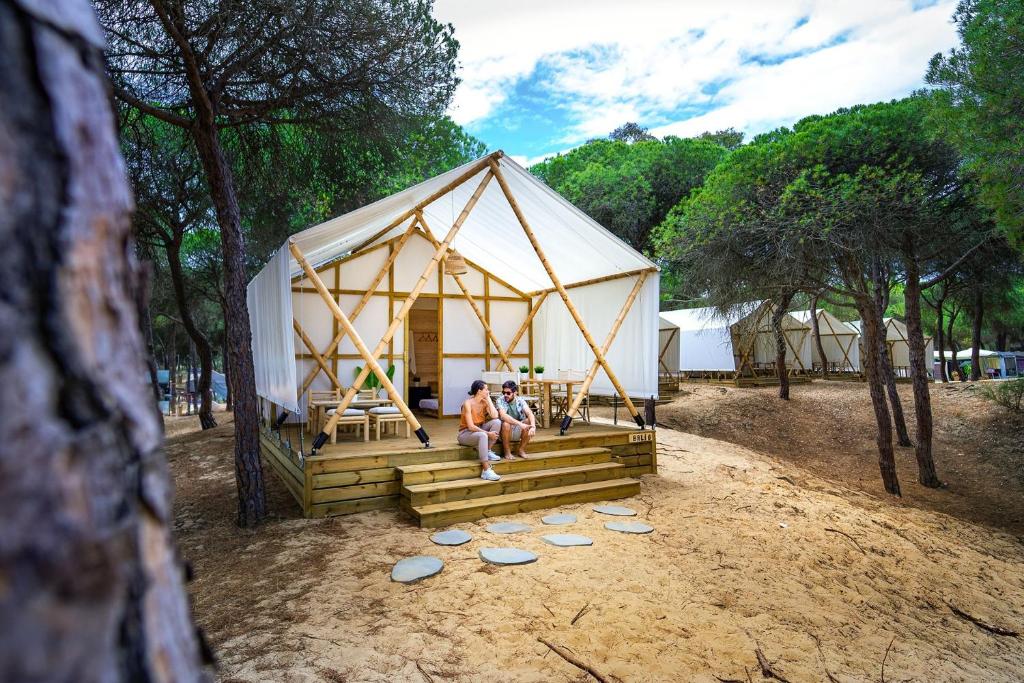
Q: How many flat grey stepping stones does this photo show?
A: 8